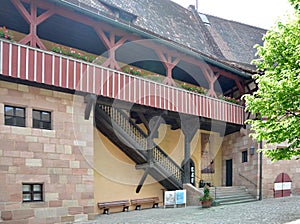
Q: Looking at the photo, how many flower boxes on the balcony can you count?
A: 5